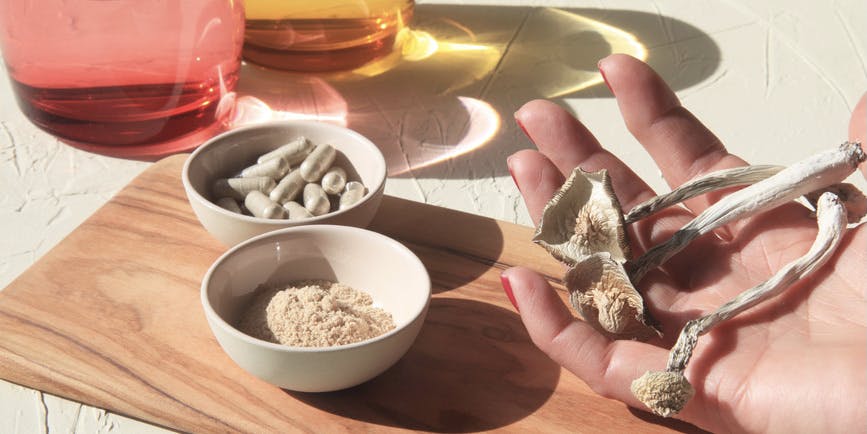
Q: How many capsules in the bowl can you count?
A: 11